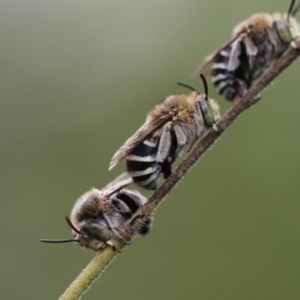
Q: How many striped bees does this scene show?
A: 3